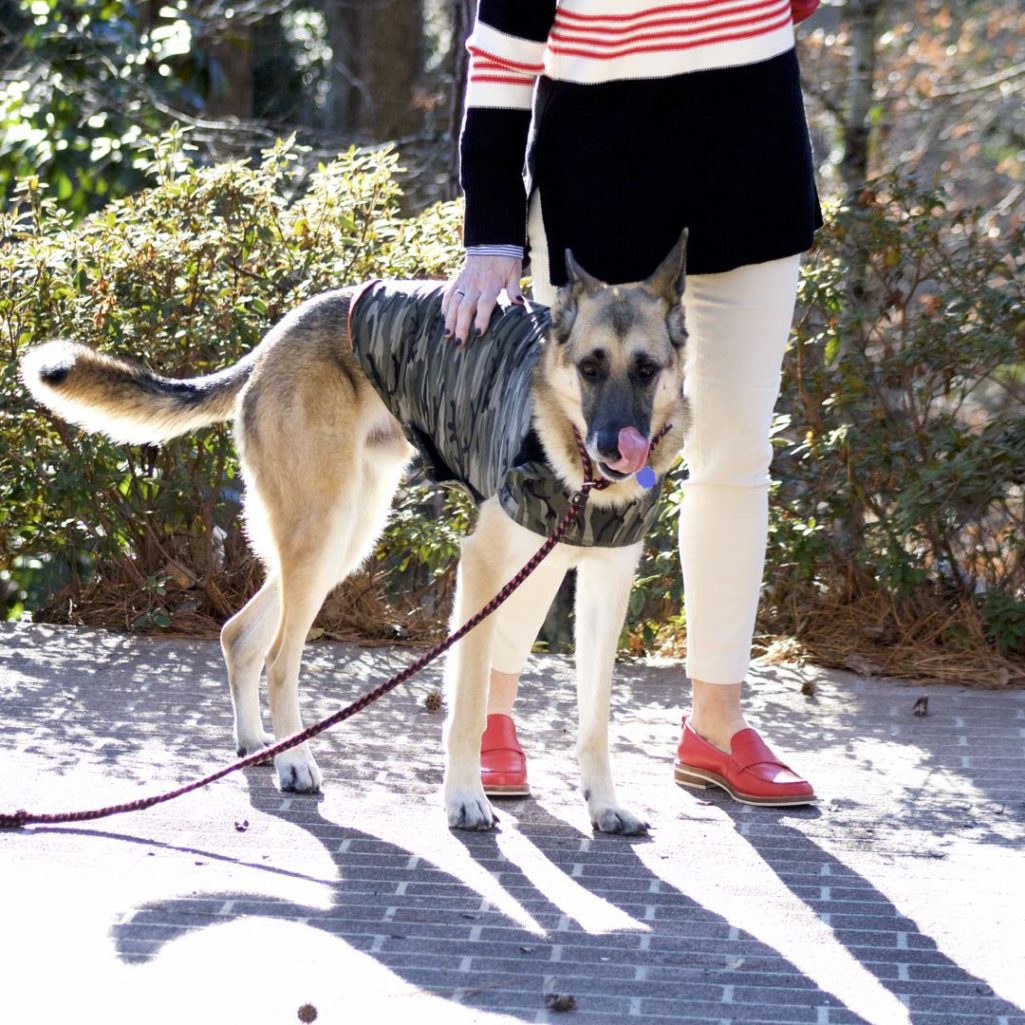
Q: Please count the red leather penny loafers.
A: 2